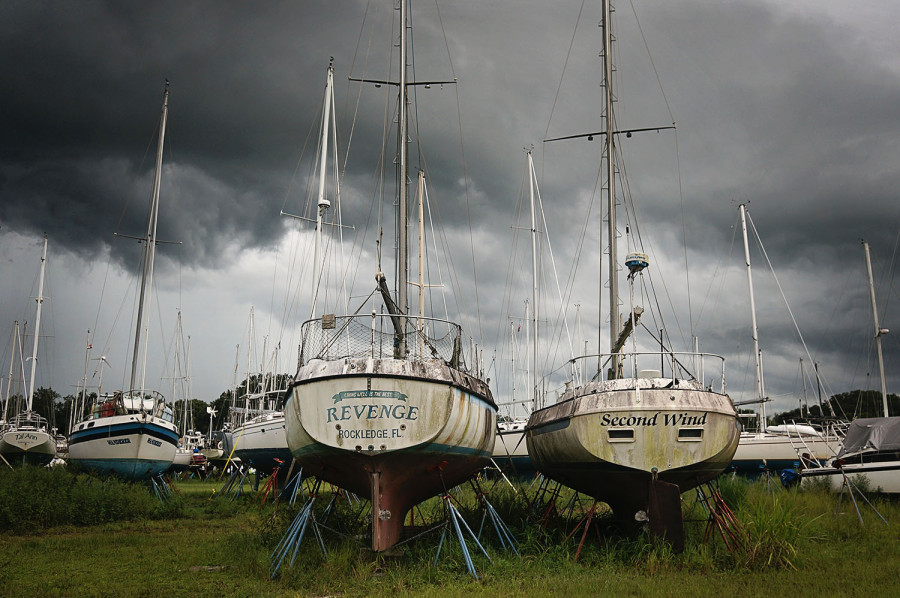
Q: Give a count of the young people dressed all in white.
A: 0